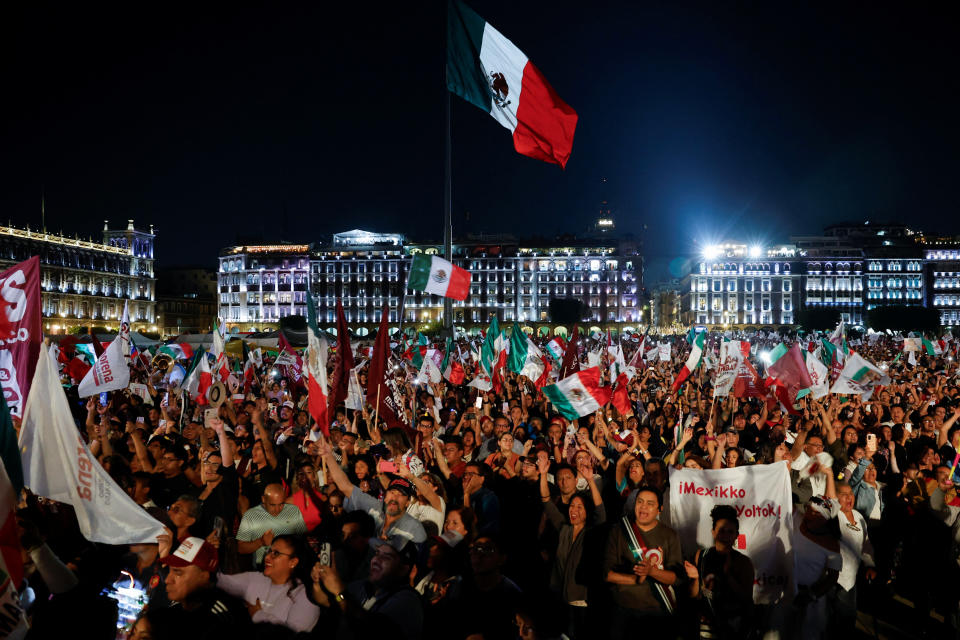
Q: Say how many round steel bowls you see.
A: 0